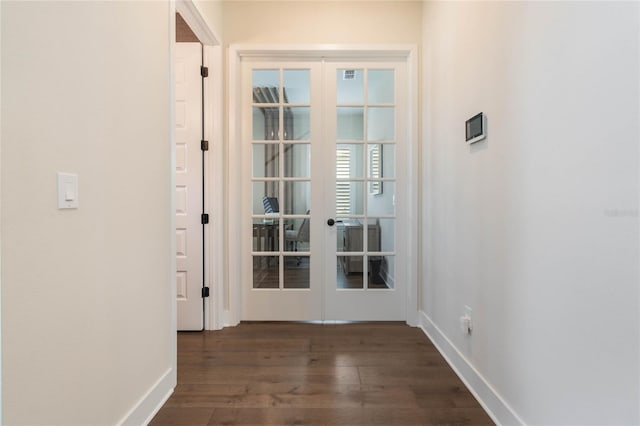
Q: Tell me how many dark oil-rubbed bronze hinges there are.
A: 4